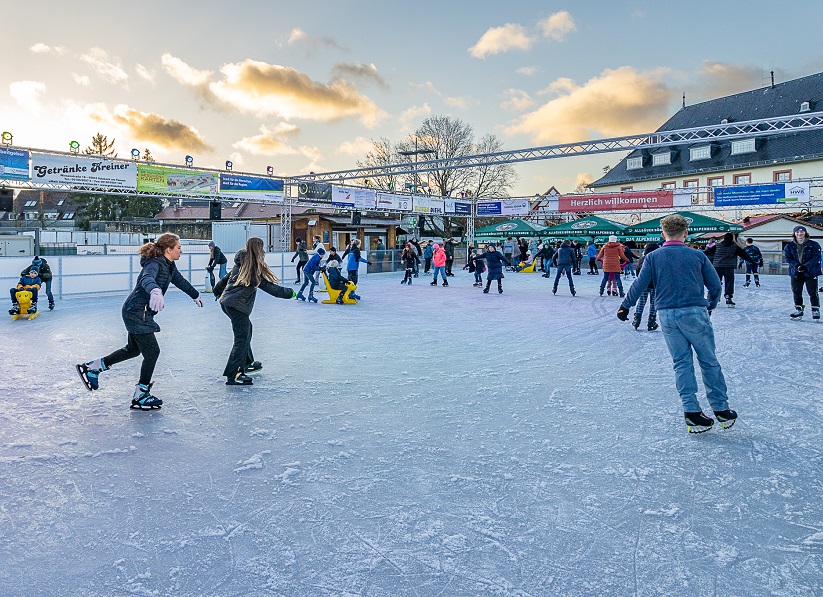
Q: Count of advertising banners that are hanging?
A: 12